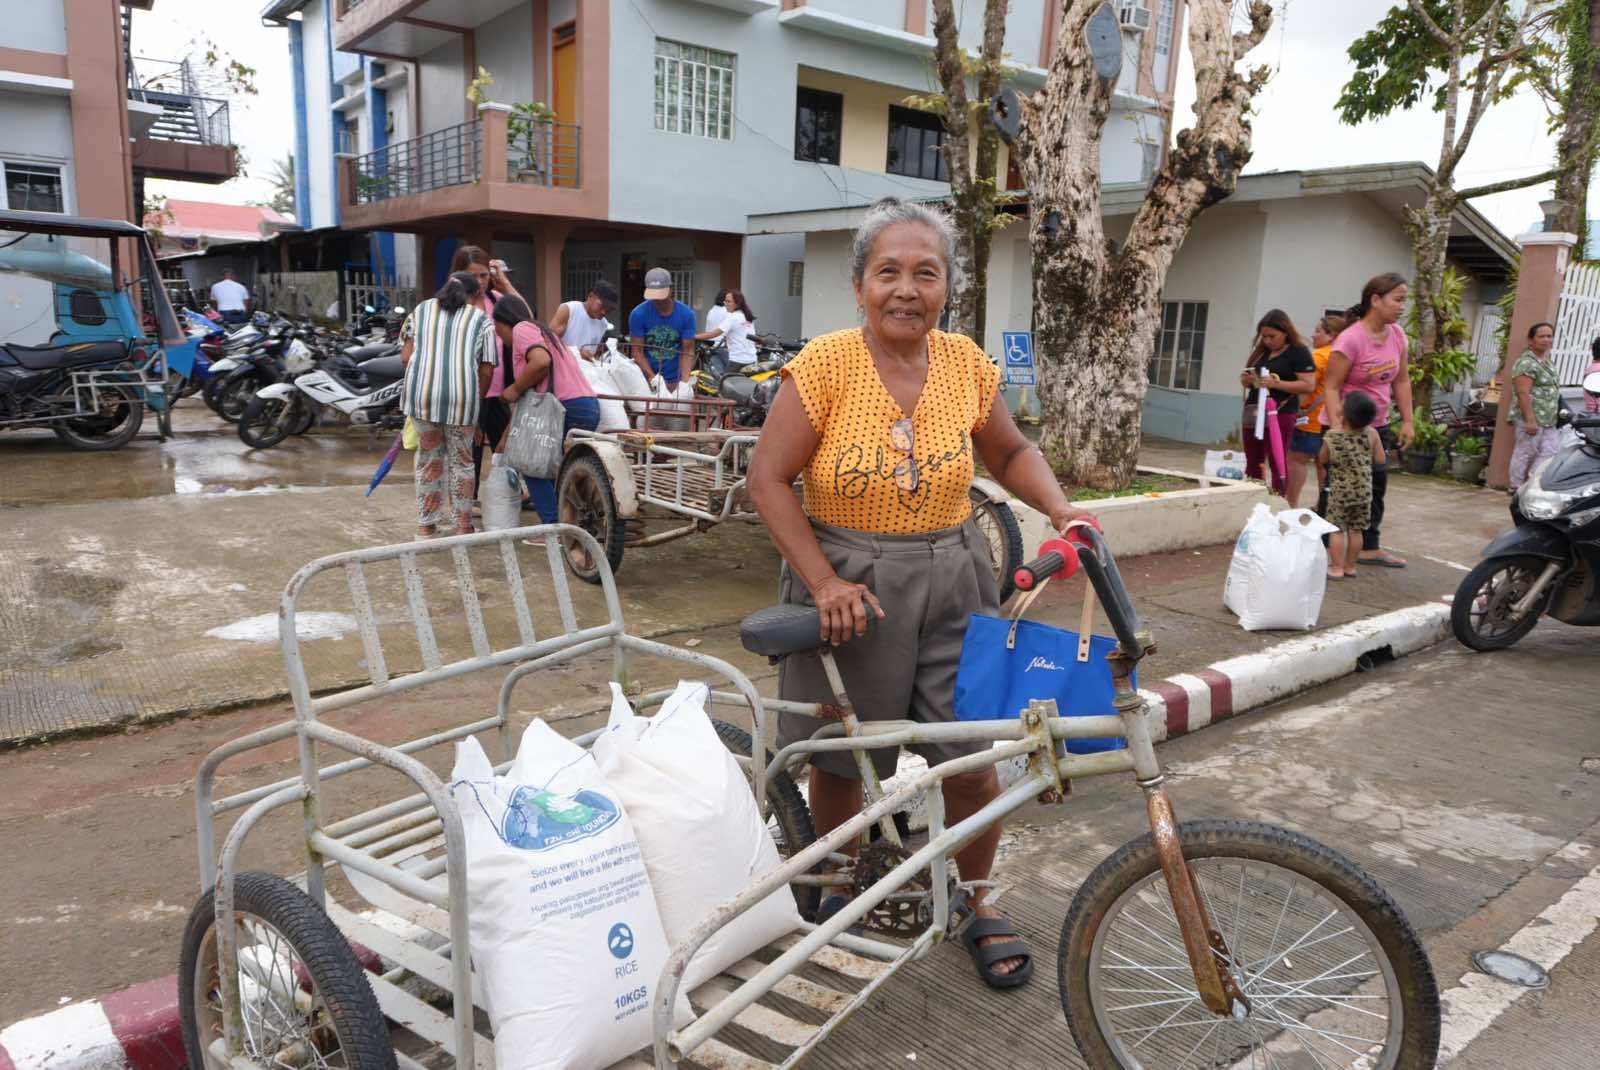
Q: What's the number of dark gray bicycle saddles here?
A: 1